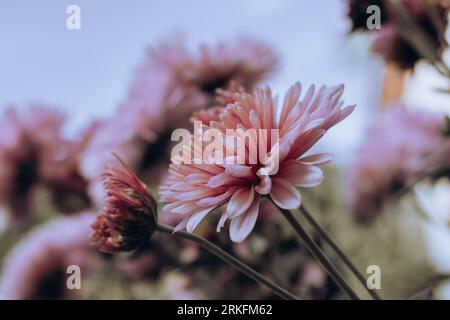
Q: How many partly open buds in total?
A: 1